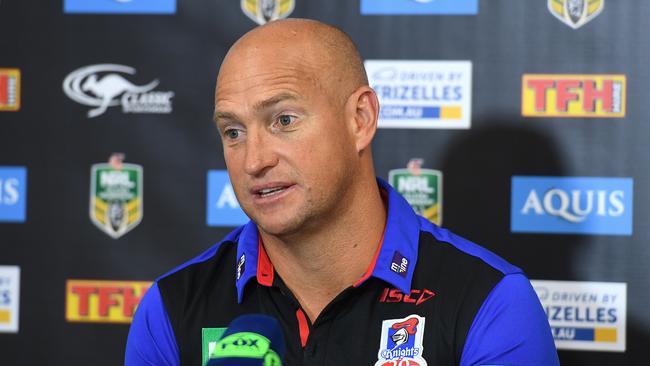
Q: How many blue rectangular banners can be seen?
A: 5